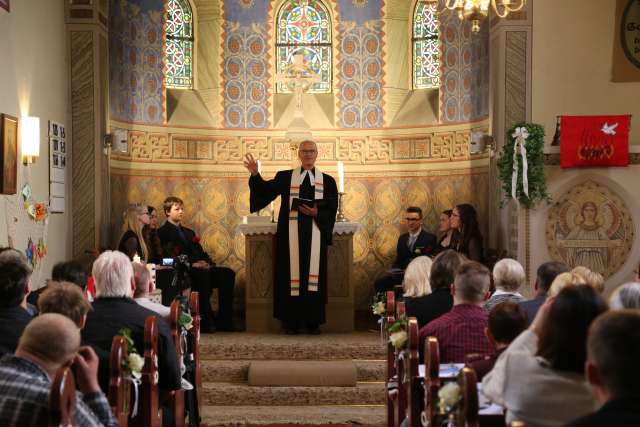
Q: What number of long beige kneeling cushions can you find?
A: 1